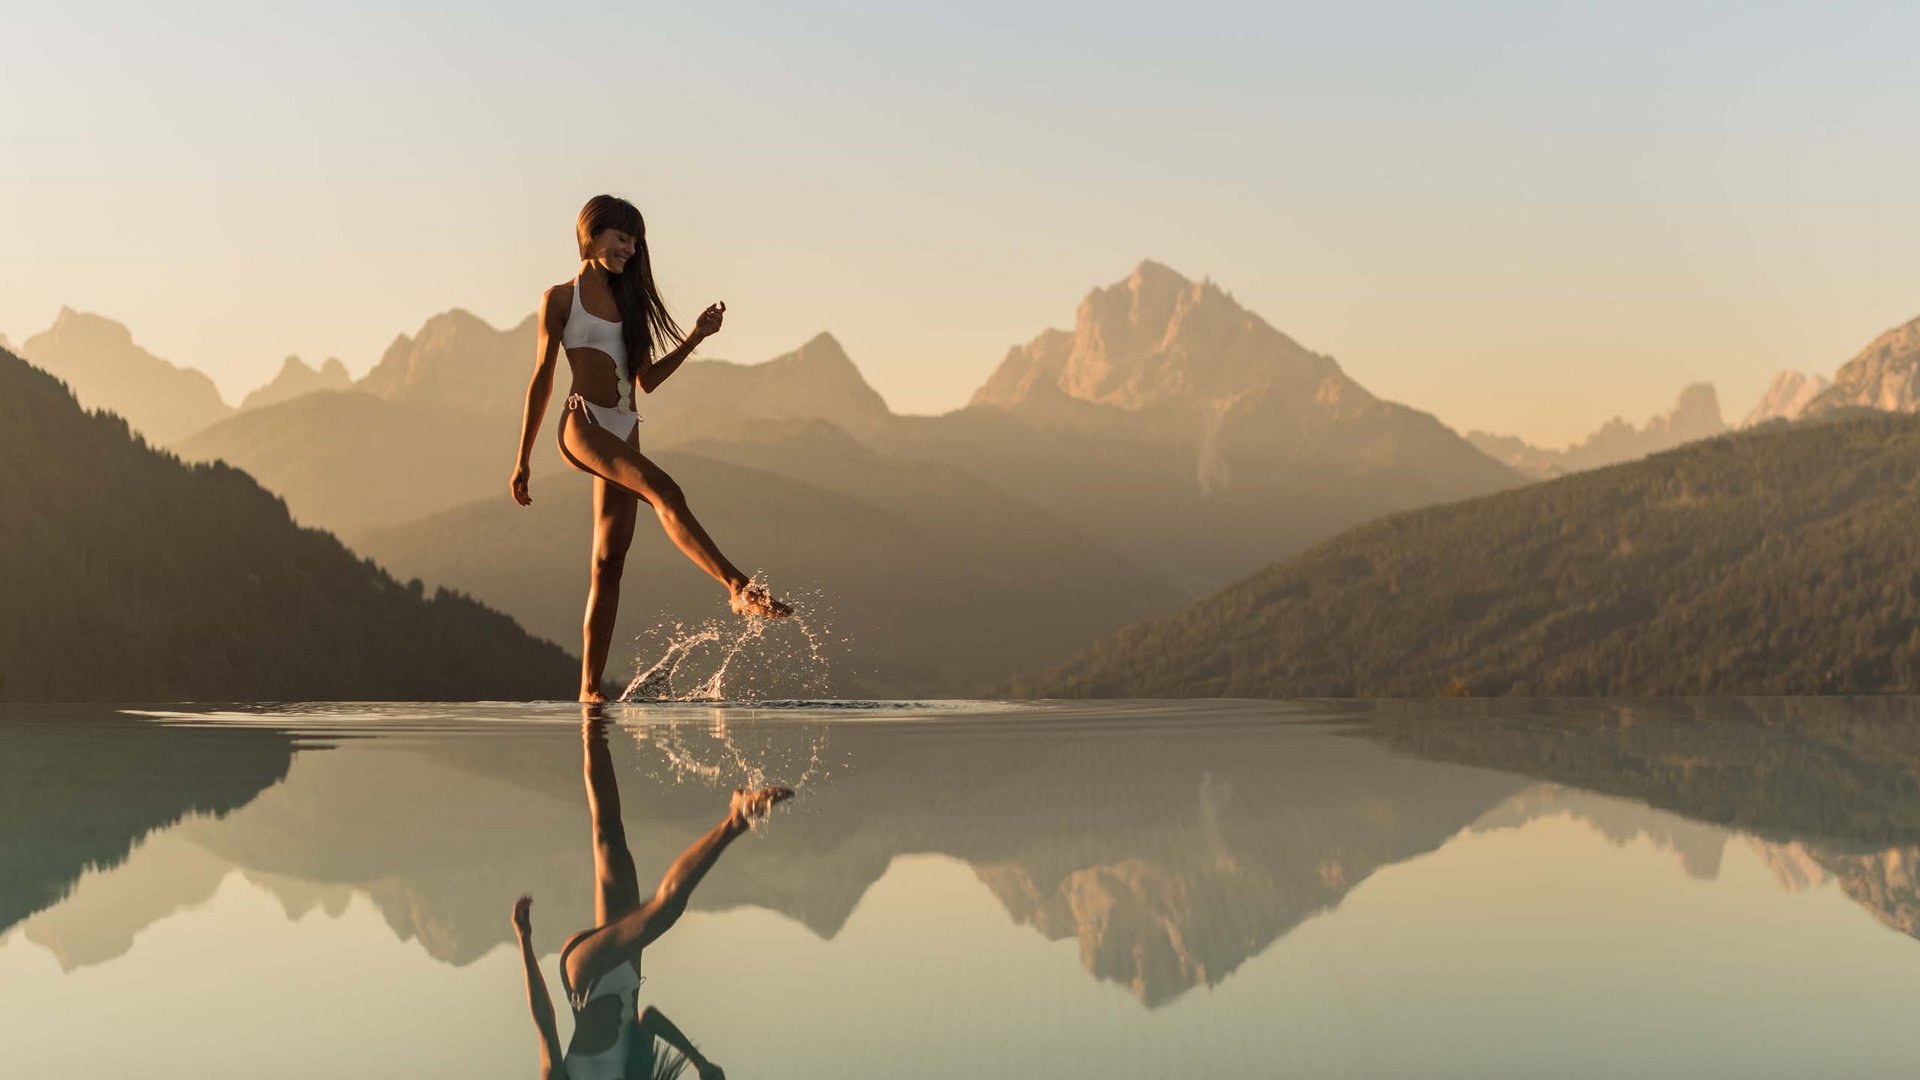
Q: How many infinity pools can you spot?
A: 1